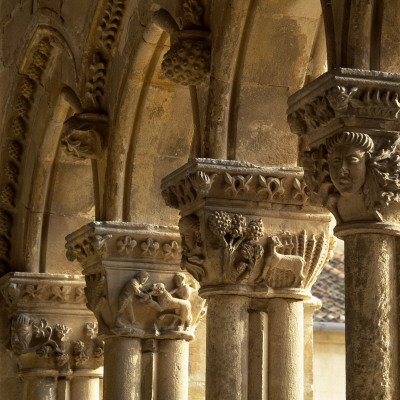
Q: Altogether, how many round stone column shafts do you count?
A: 7